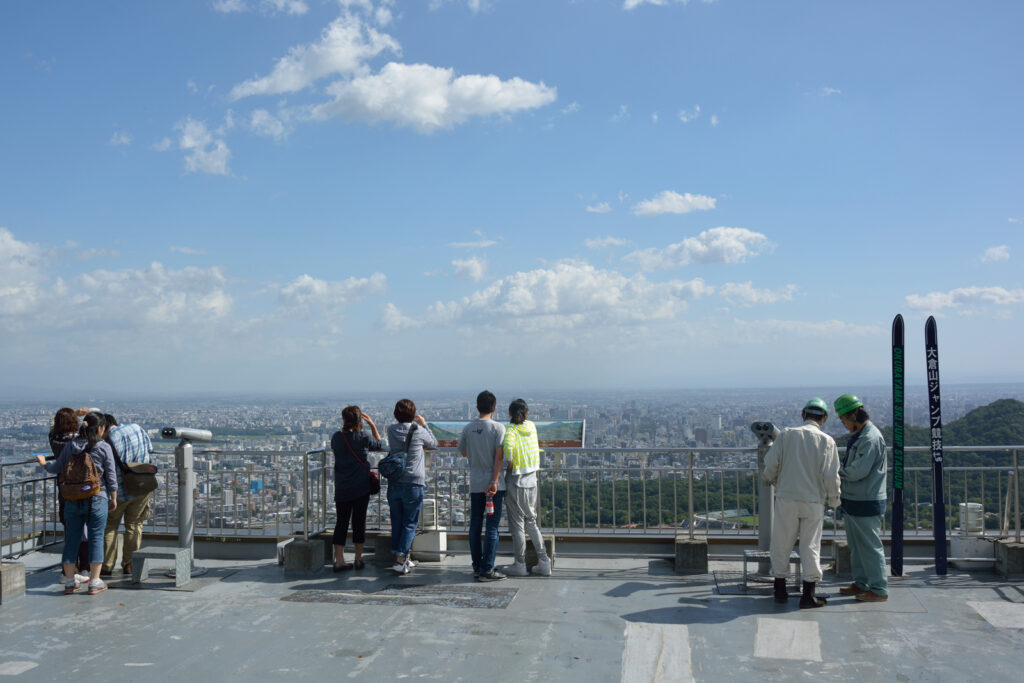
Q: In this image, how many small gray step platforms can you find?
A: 2